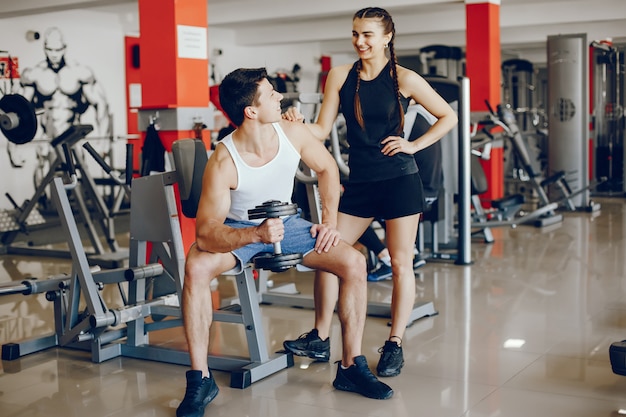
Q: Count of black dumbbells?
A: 1